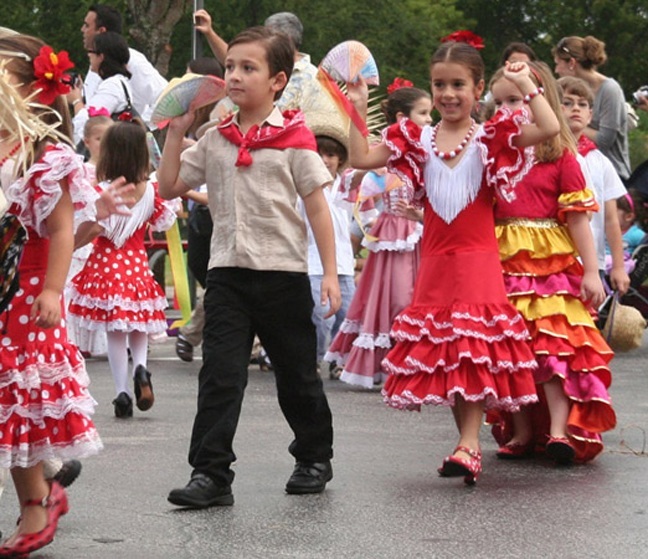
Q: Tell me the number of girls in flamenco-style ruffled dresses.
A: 5